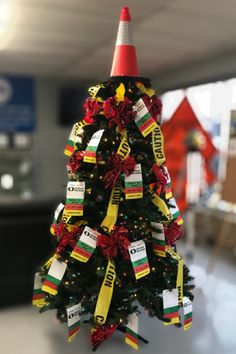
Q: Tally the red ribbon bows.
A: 10